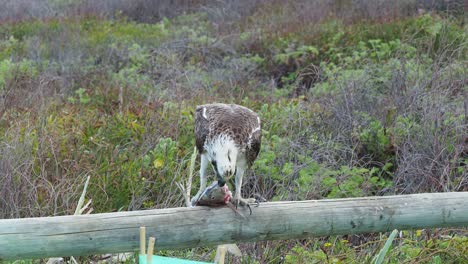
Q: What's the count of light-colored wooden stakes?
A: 3